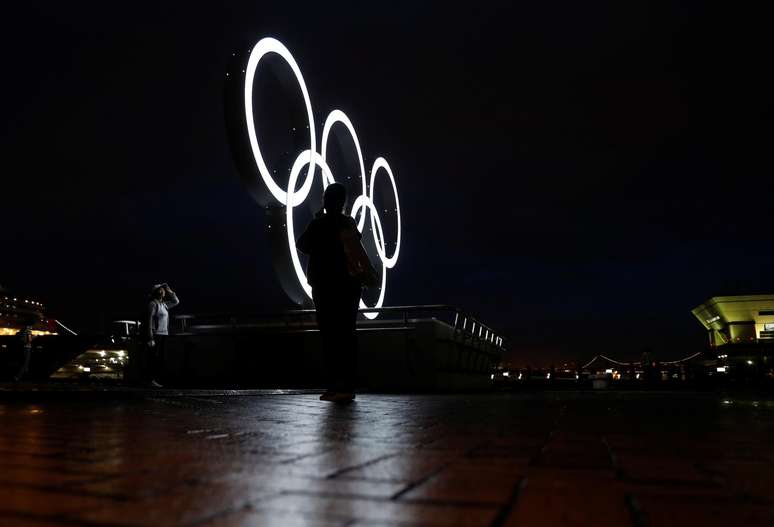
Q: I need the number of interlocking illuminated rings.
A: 5